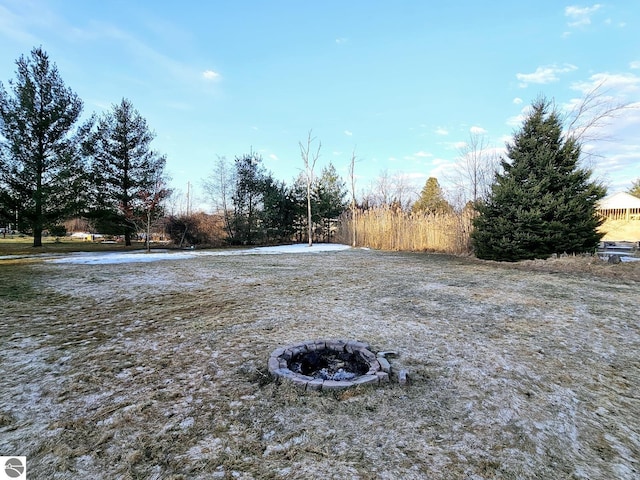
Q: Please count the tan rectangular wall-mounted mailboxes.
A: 0